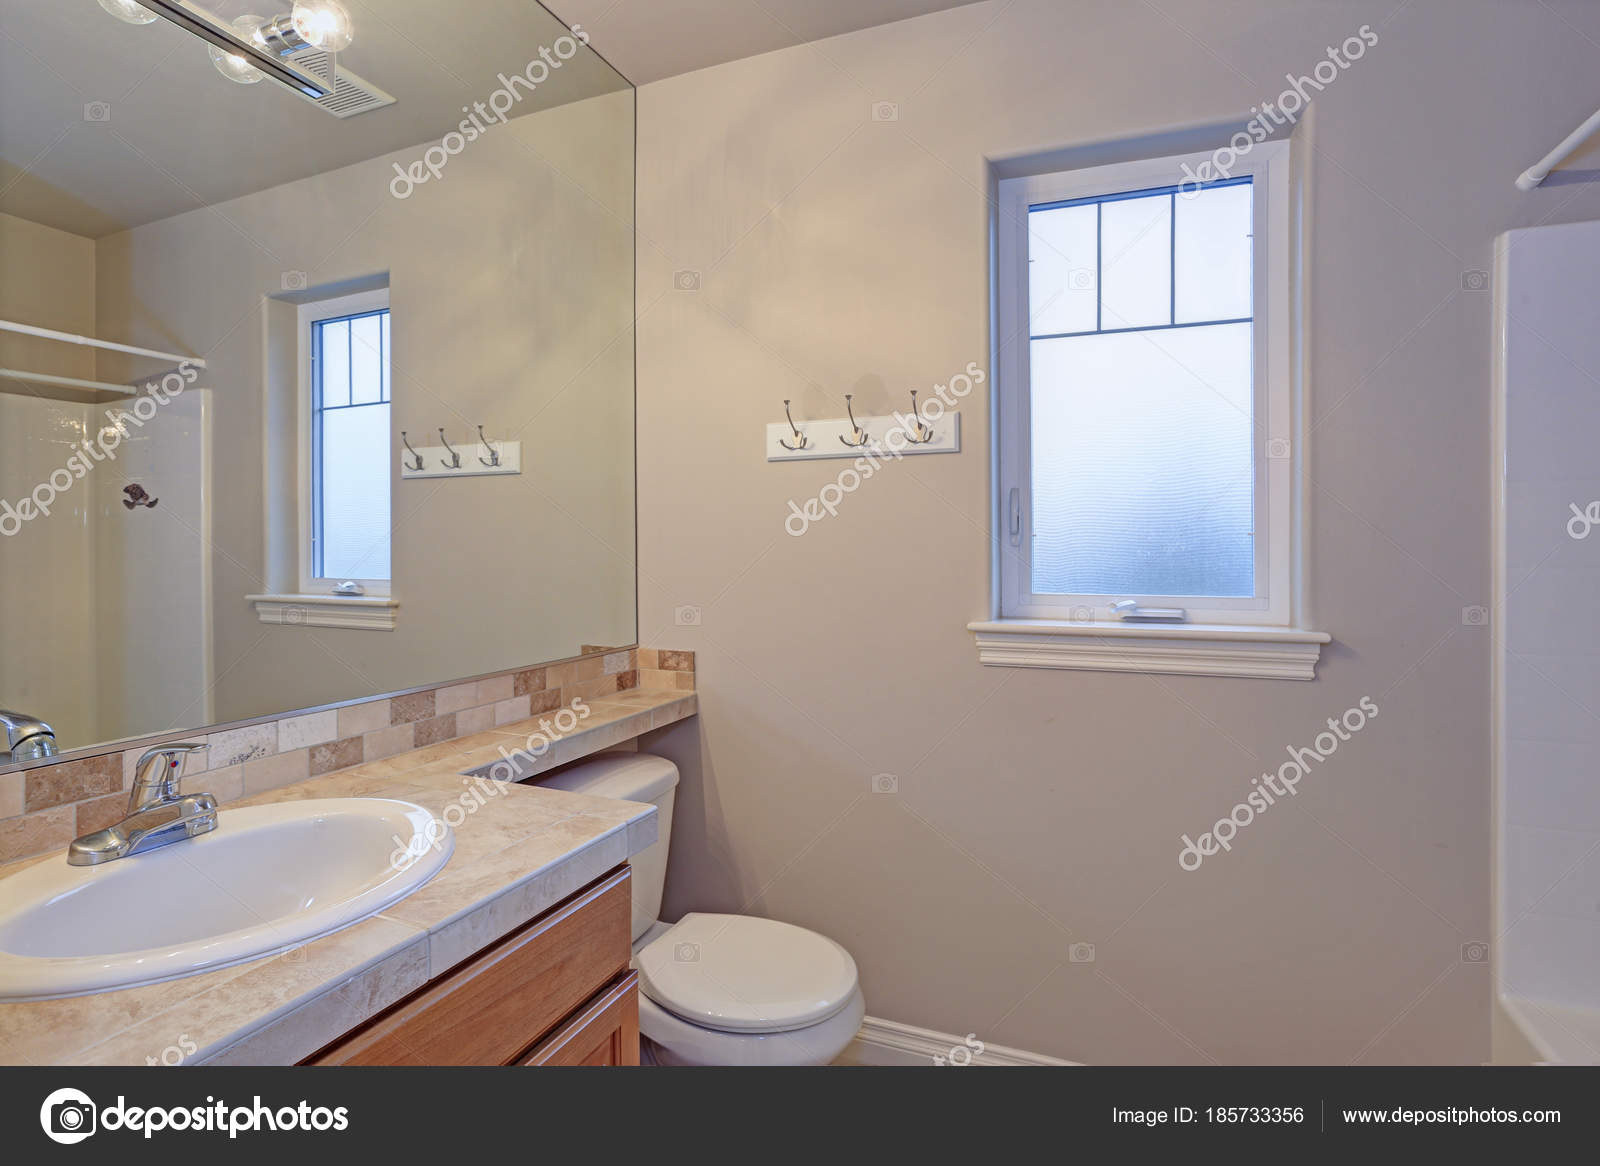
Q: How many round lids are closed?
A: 1